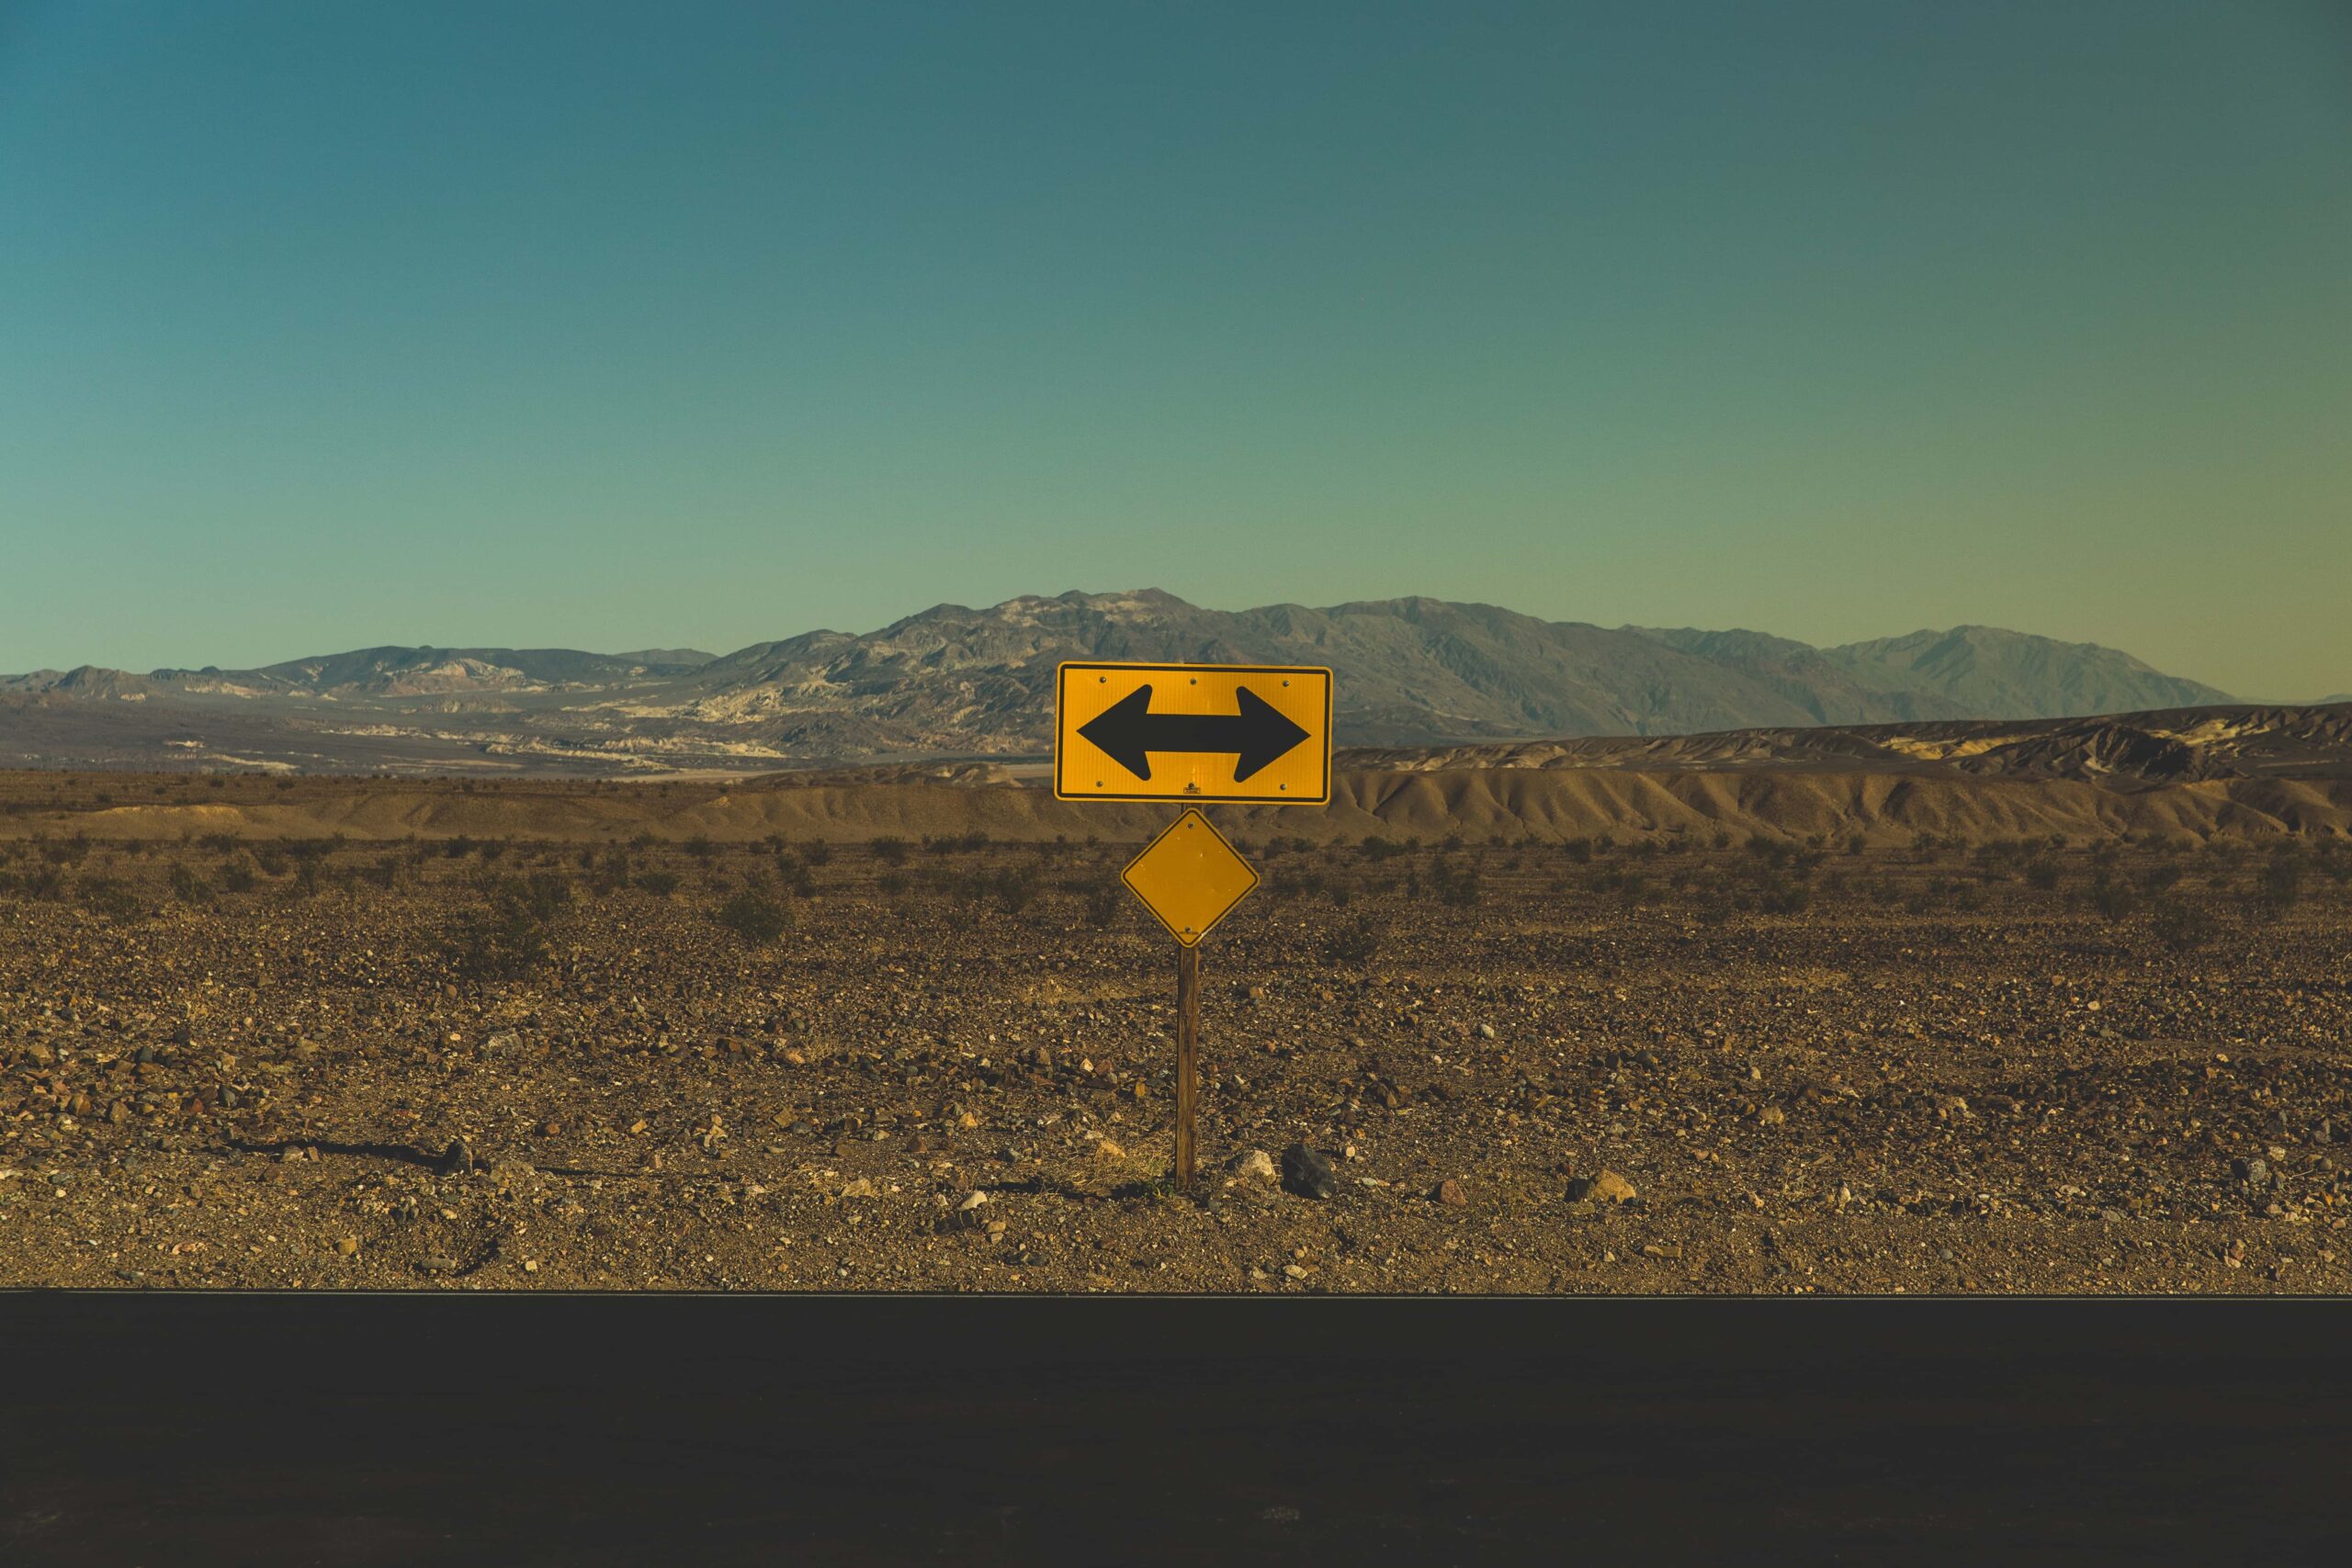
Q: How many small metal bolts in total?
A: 8